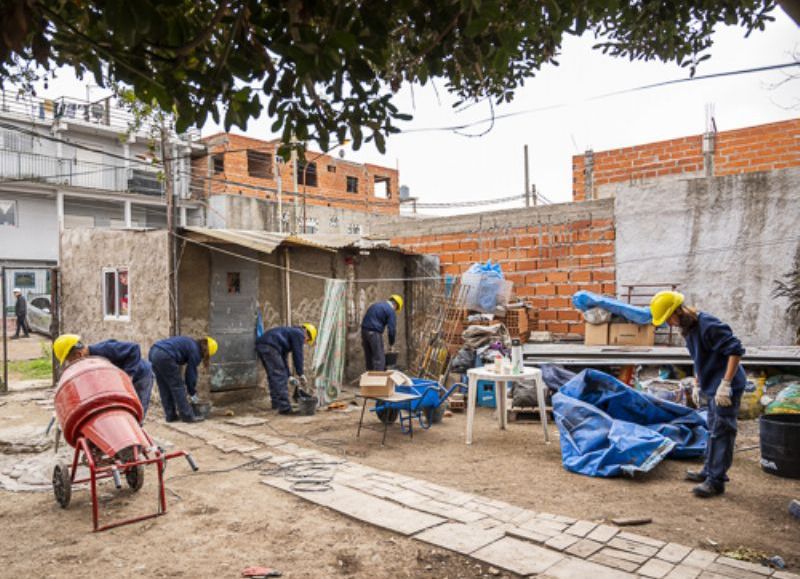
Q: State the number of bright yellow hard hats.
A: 5